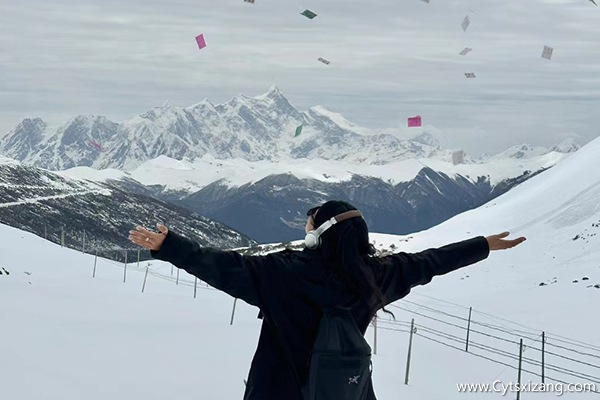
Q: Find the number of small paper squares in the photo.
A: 14